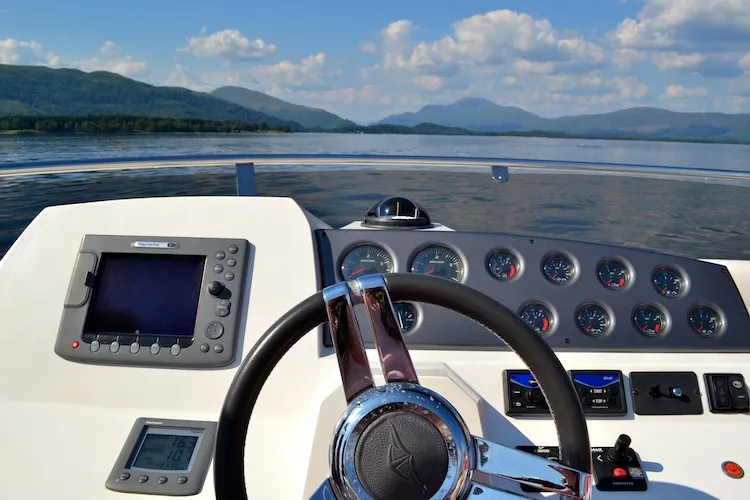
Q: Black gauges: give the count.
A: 11